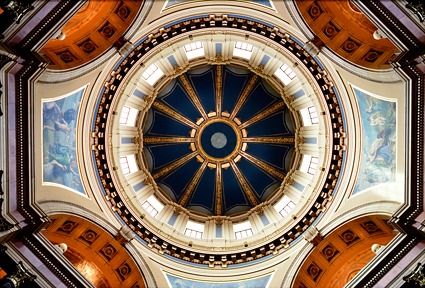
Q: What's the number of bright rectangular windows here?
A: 12